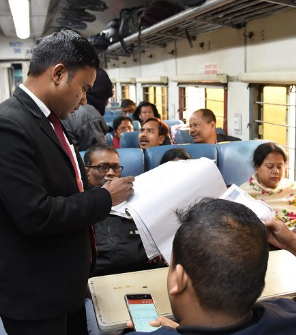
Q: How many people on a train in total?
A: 11